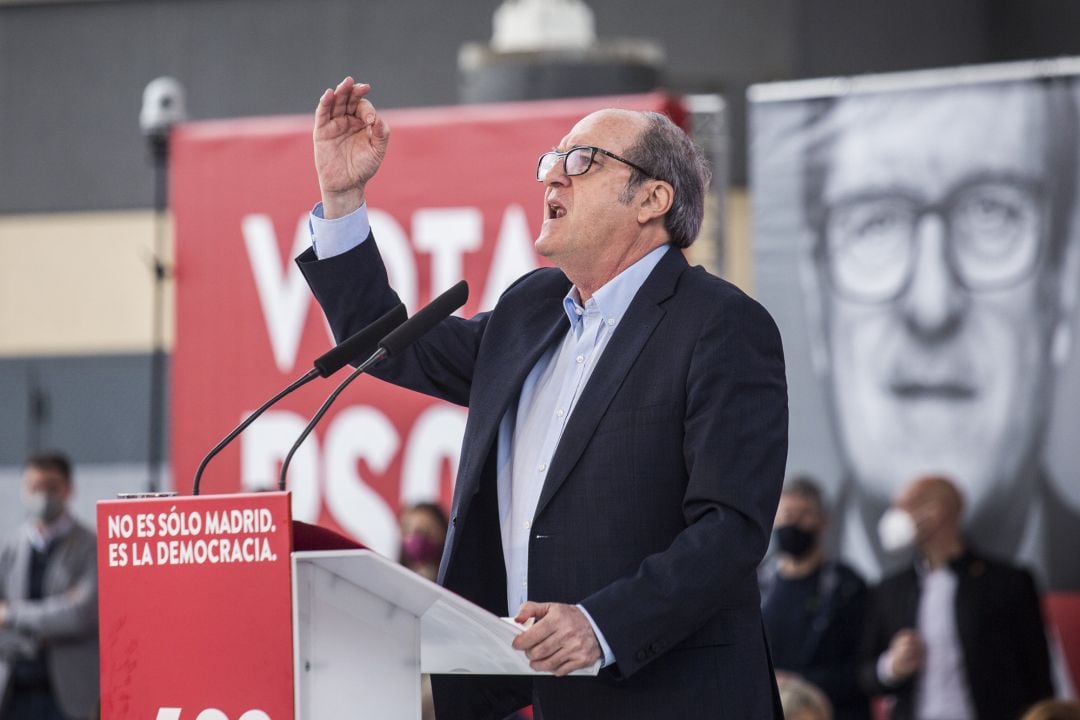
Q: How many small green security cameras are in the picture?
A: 0